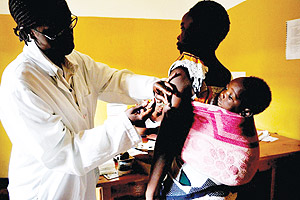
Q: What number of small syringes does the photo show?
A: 1